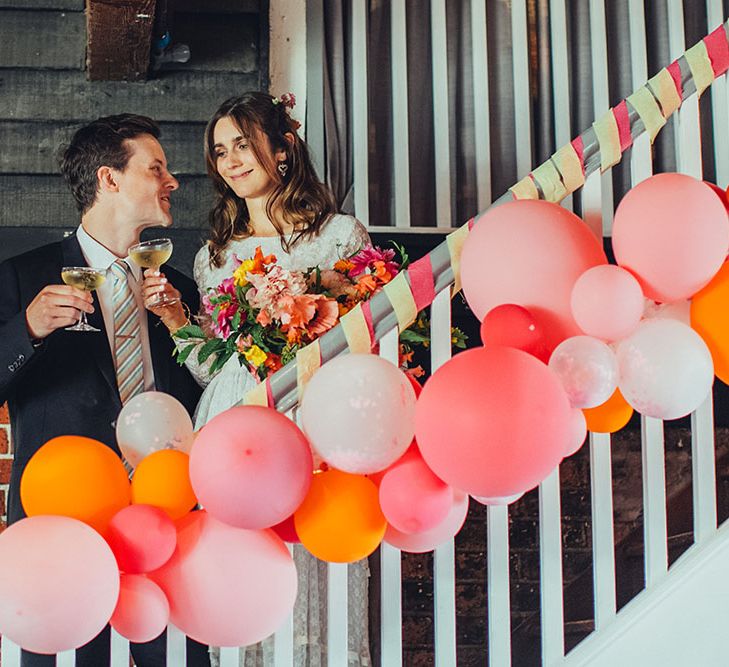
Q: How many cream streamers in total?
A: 12